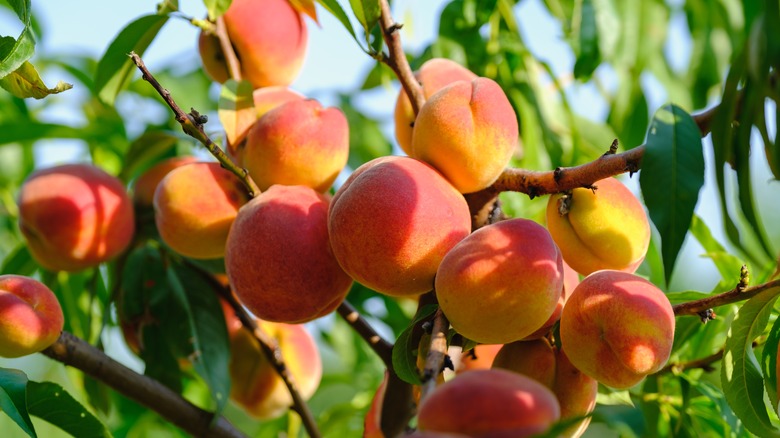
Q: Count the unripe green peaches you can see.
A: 0